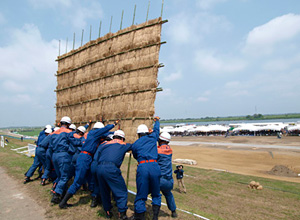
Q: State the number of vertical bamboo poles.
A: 11